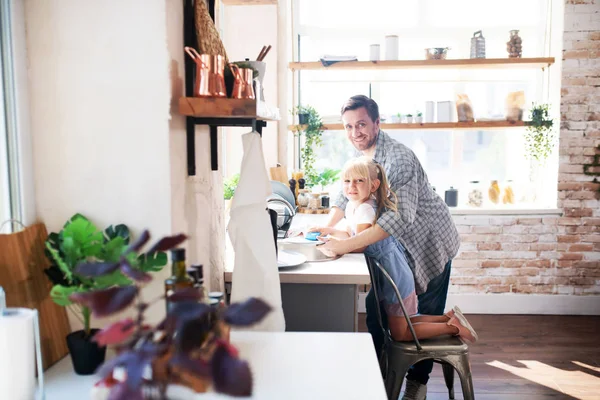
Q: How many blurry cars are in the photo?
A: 0